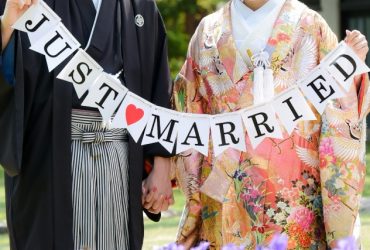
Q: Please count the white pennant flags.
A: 12